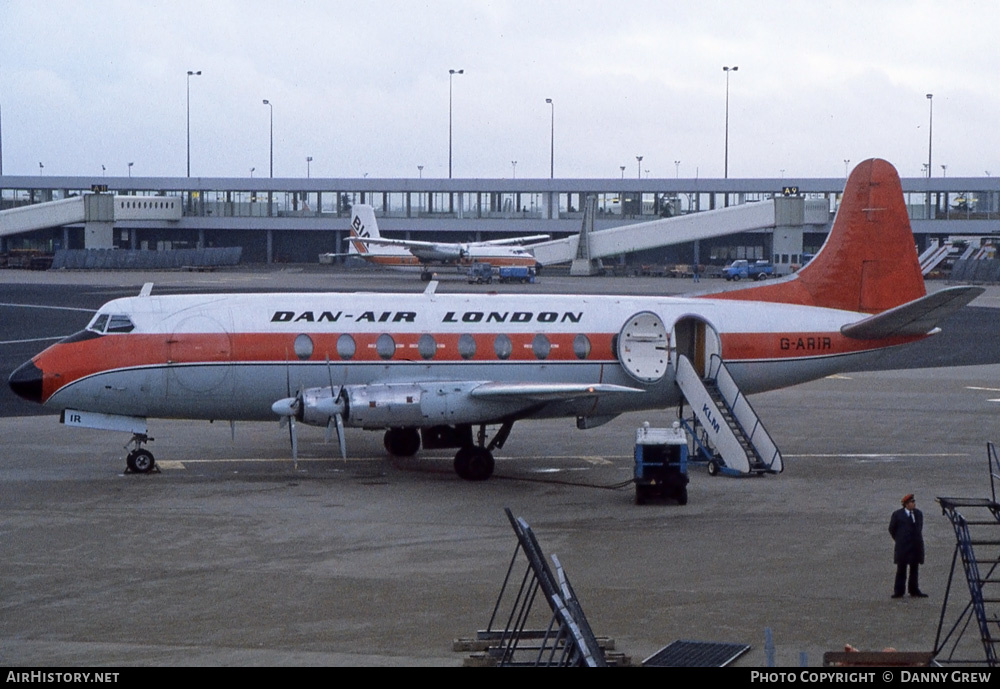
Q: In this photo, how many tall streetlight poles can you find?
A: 6